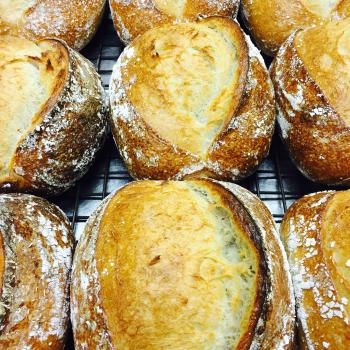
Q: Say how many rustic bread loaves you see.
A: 9